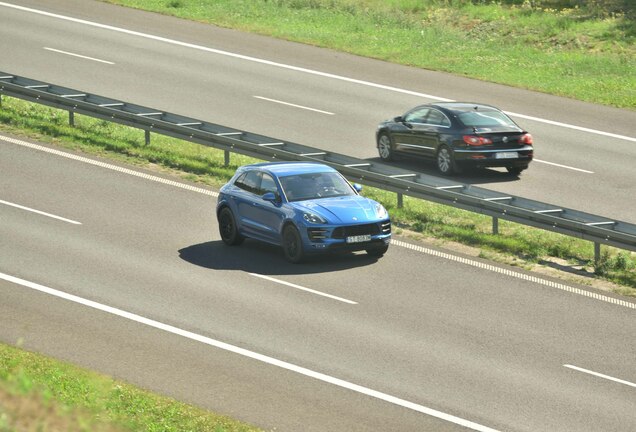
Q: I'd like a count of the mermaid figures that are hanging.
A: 0